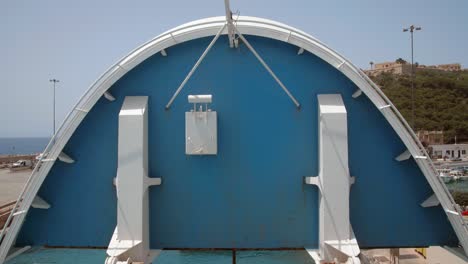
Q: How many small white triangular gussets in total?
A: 8